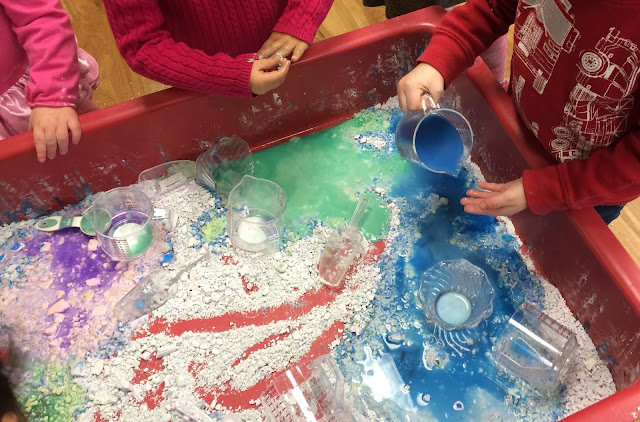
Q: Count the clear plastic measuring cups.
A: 5